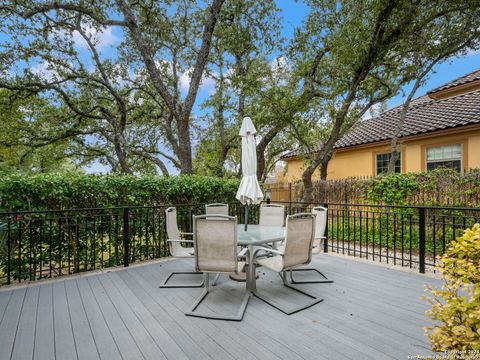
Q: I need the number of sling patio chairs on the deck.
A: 6